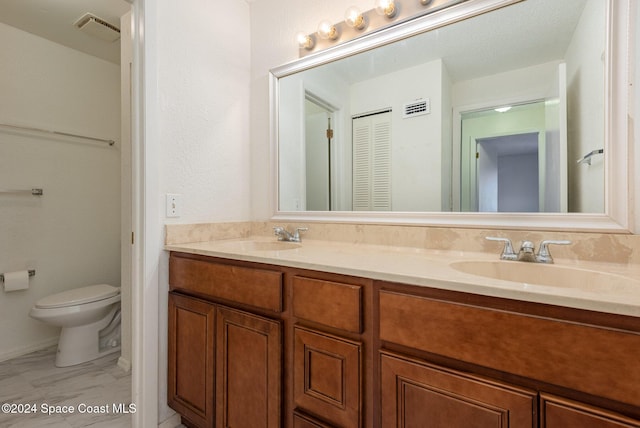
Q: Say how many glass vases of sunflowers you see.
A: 0